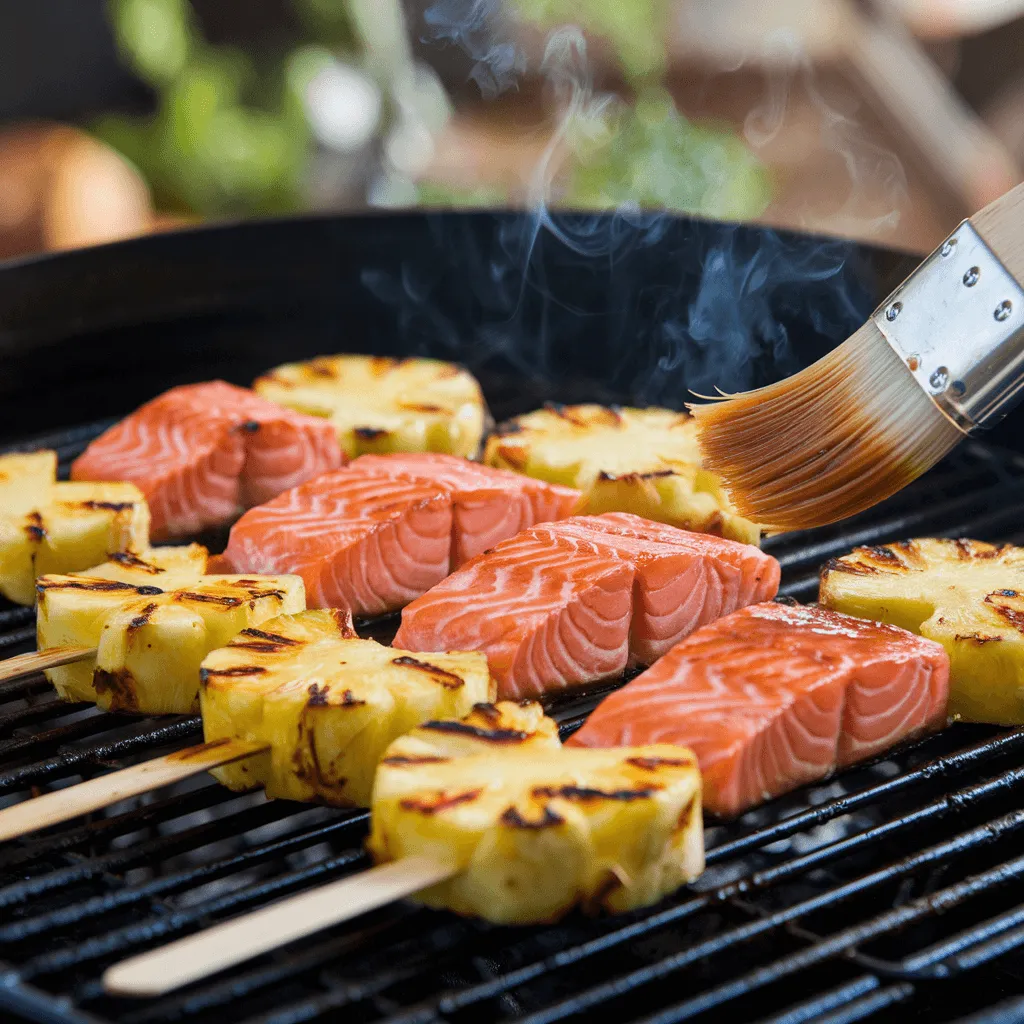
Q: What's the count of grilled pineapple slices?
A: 7